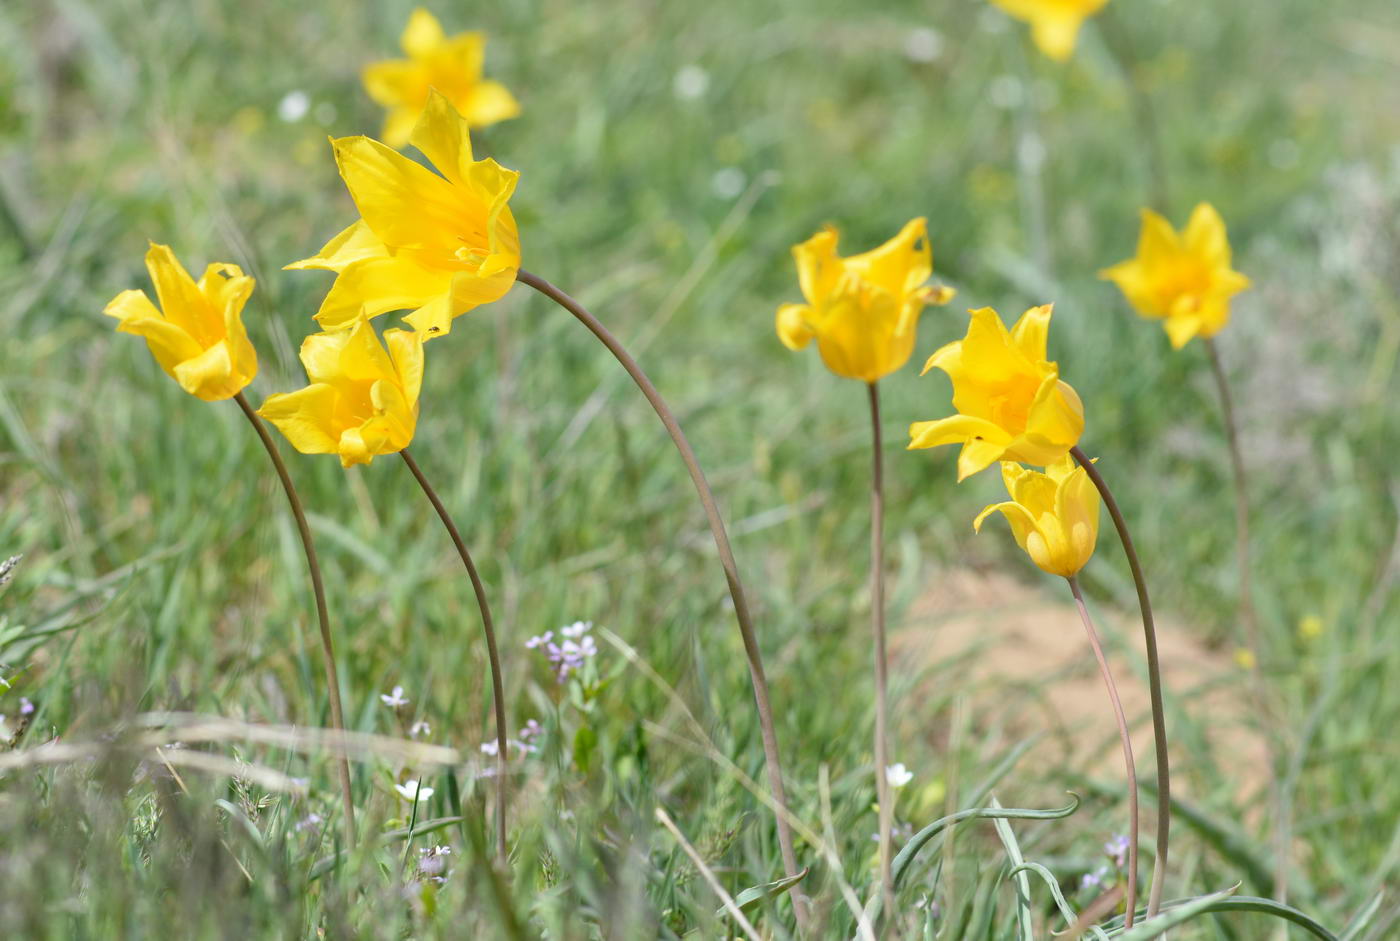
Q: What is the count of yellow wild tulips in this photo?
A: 9